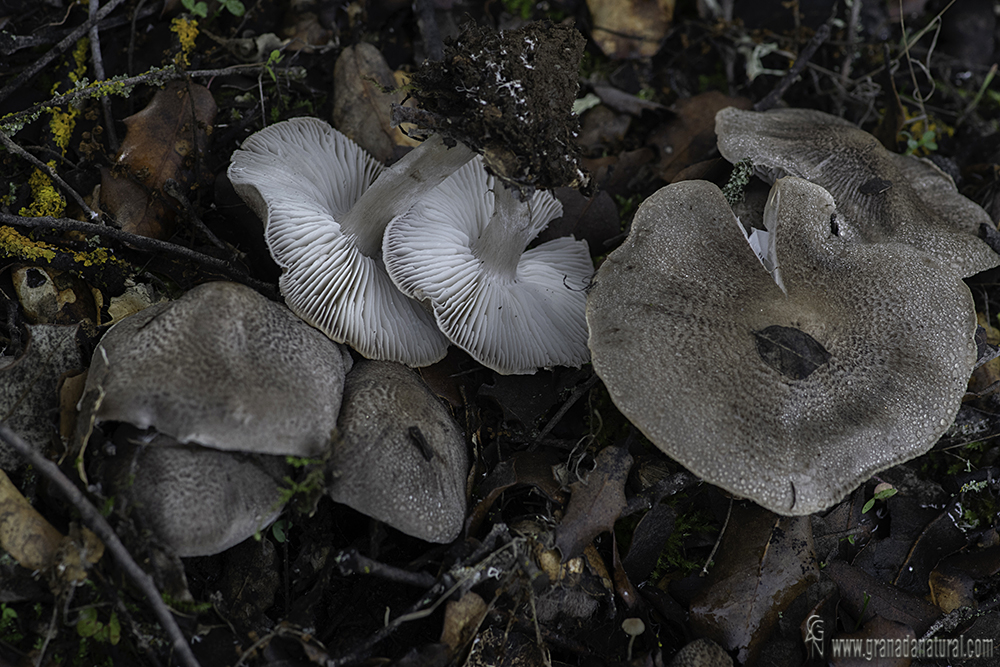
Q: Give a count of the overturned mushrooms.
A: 2